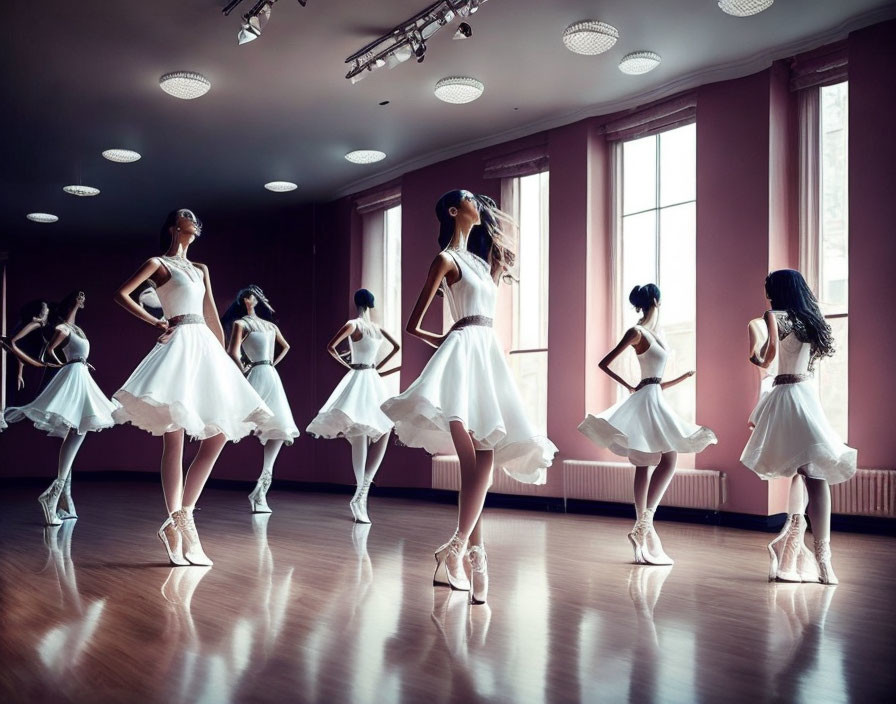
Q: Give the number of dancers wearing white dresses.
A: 7